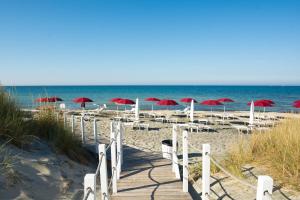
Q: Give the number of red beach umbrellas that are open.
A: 13